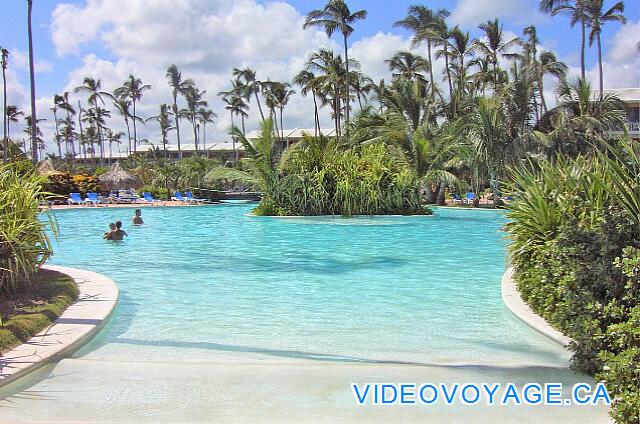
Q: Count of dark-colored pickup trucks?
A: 0